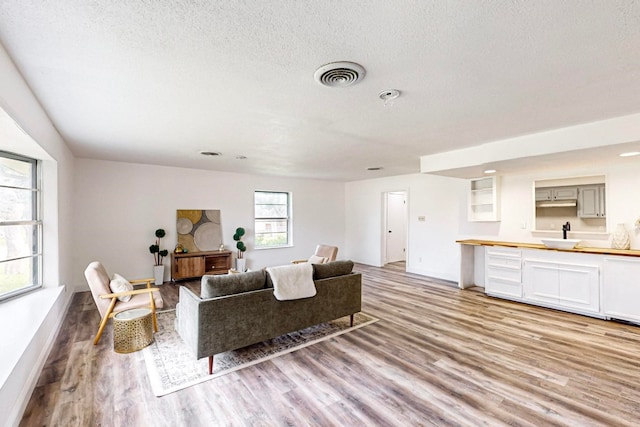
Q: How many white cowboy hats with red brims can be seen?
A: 0